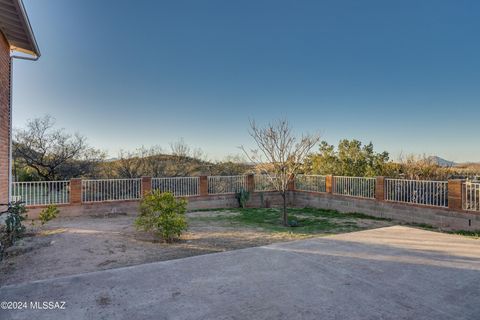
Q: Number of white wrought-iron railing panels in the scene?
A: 9